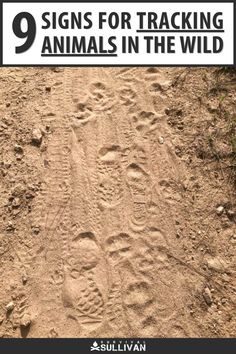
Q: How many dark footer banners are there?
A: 1